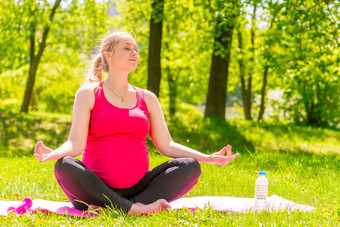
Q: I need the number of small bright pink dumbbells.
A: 2